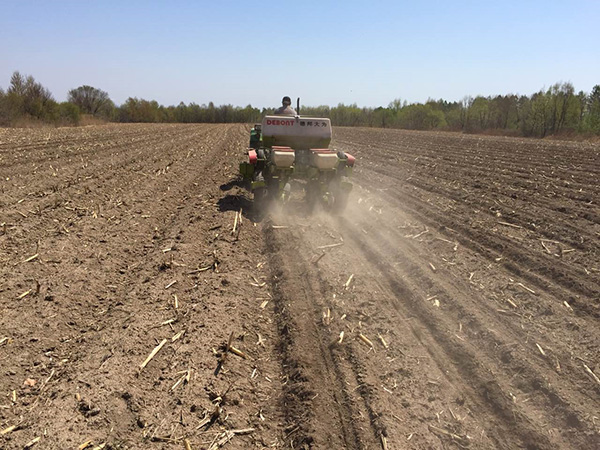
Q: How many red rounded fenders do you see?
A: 2